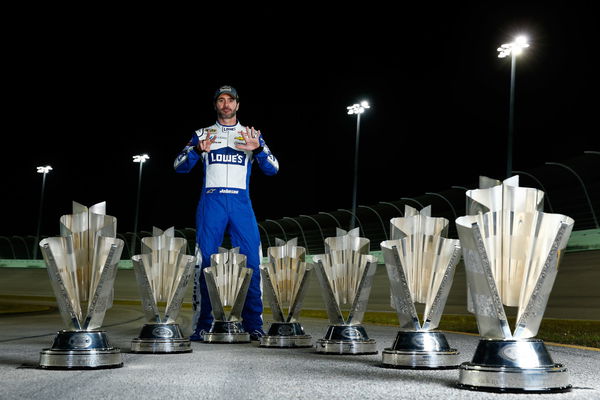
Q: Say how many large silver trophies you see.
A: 7